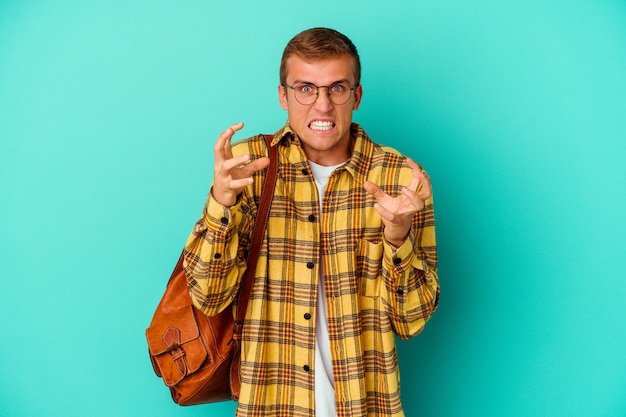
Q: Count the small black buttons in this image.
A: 9